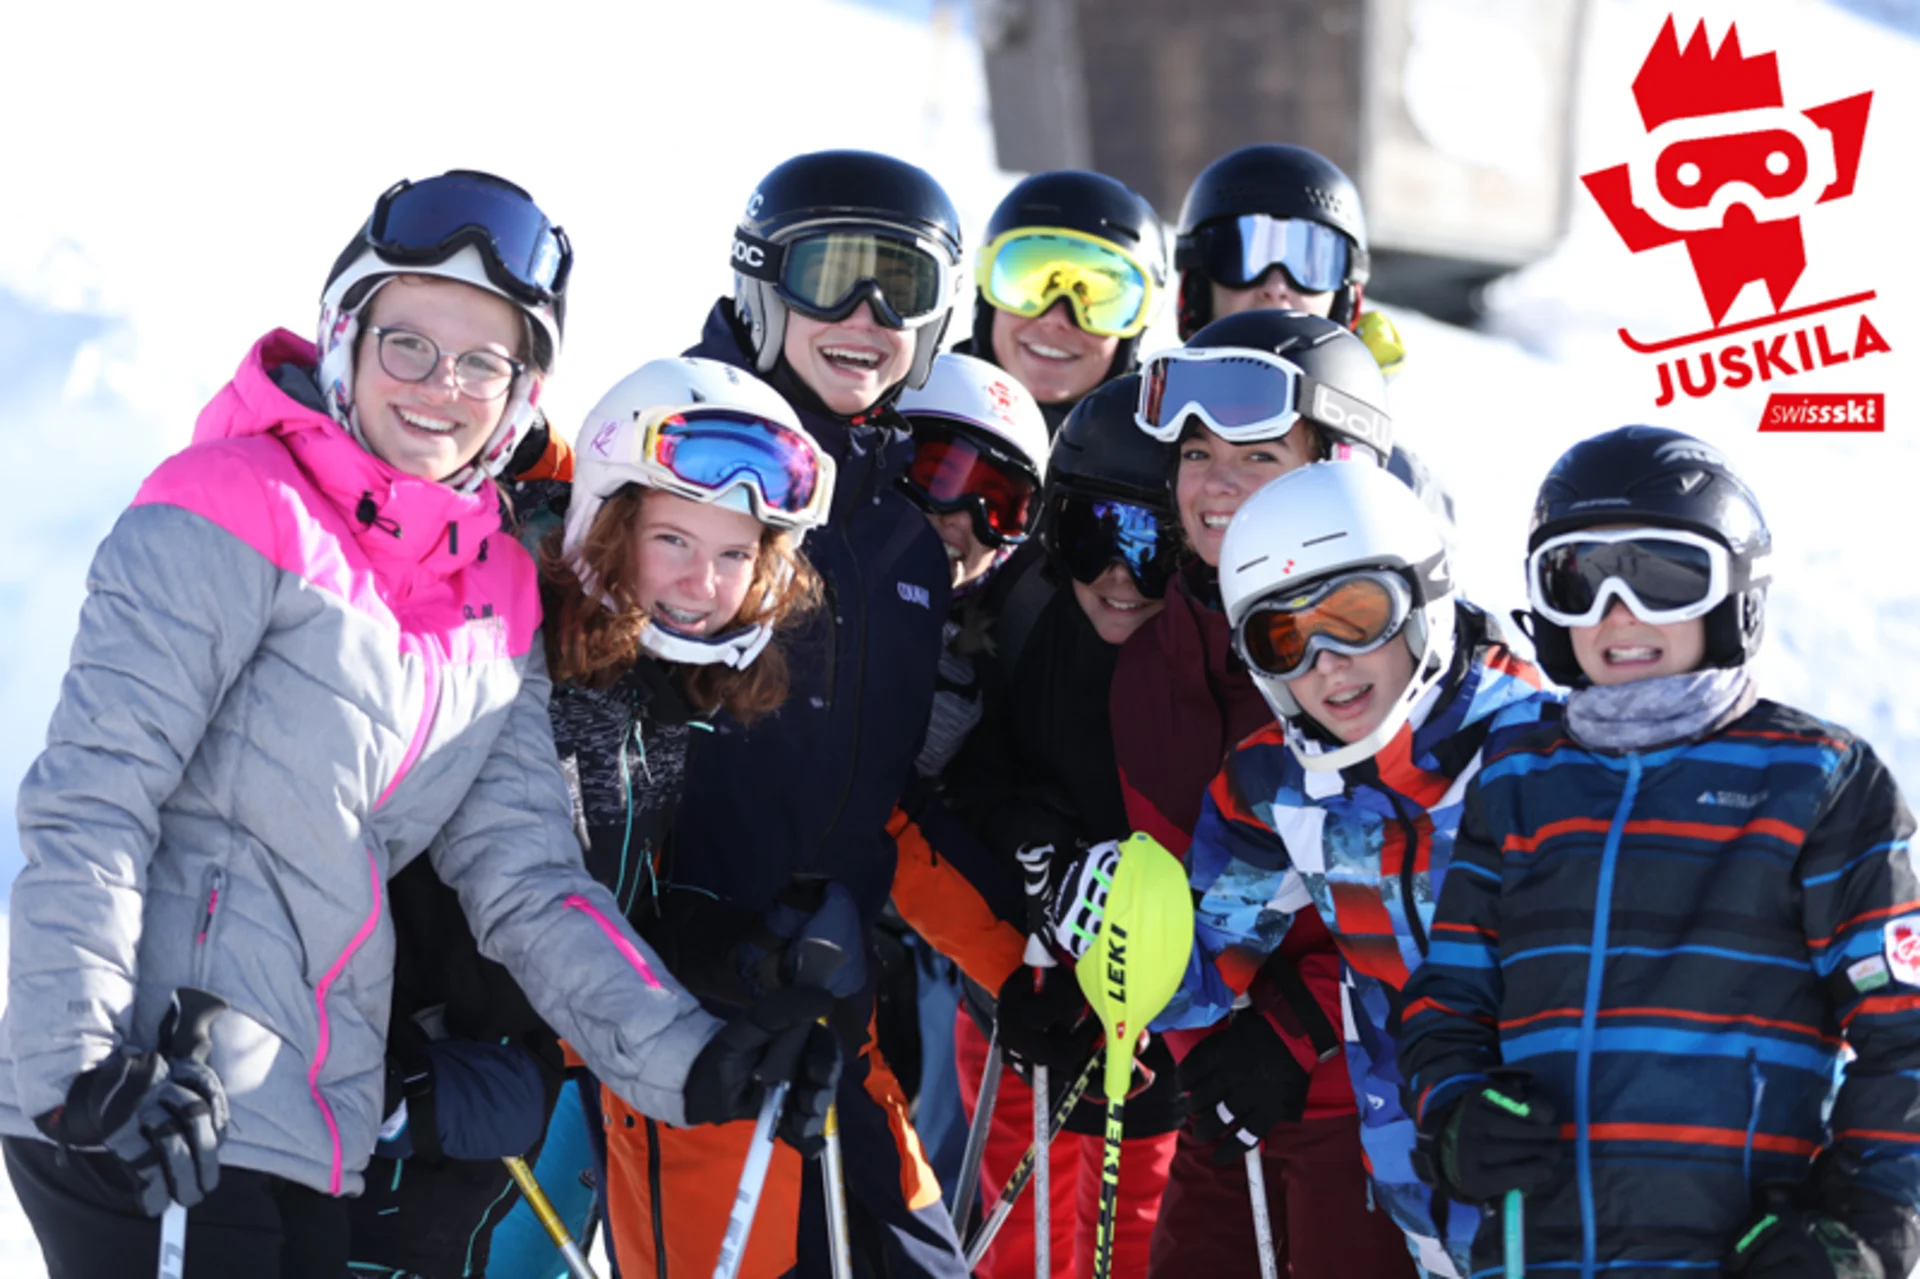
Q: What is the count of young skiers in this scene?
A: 10